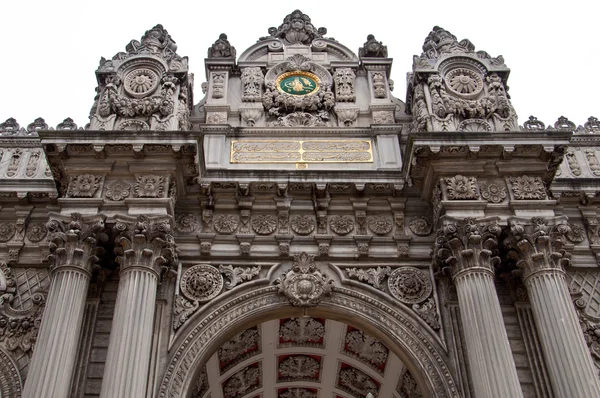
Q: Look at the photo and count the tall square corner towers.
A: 2